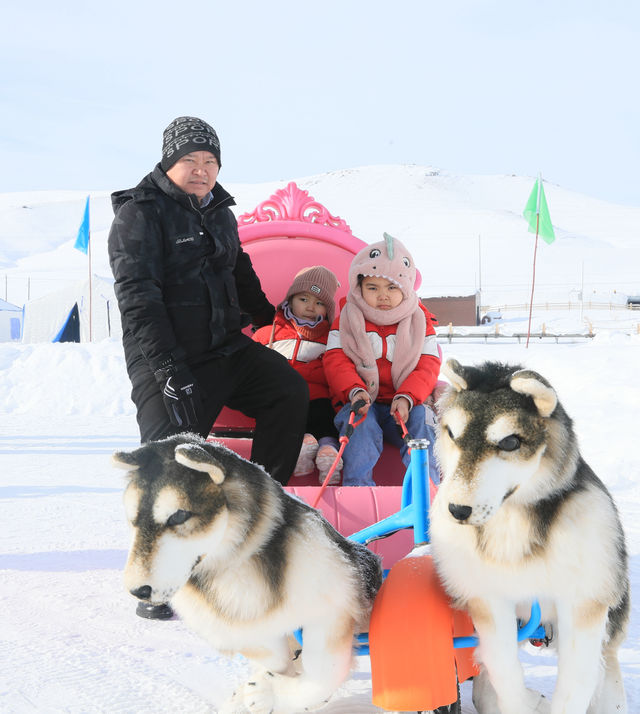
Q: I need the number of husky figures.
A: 2